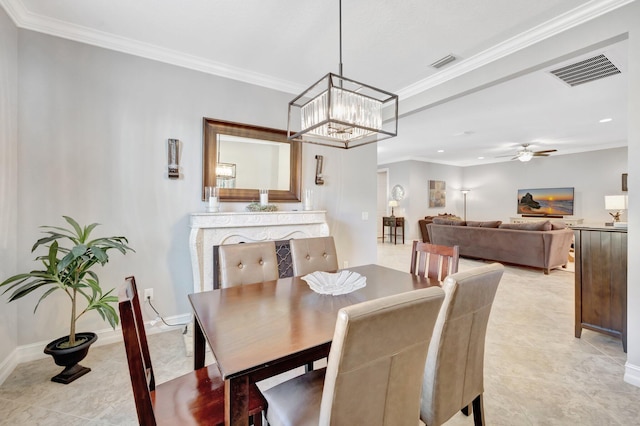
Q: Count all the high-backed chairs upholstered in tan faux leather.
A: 4